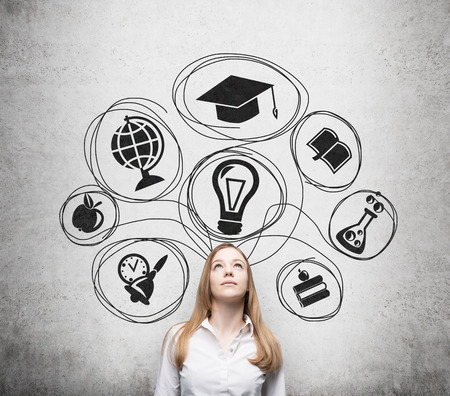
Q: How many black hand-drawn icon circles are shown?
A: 8